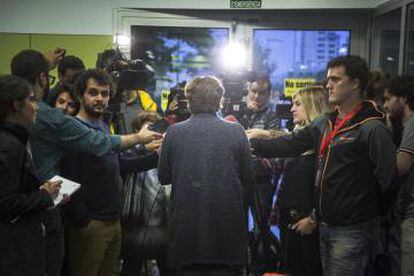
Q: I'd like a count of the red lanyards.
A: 1